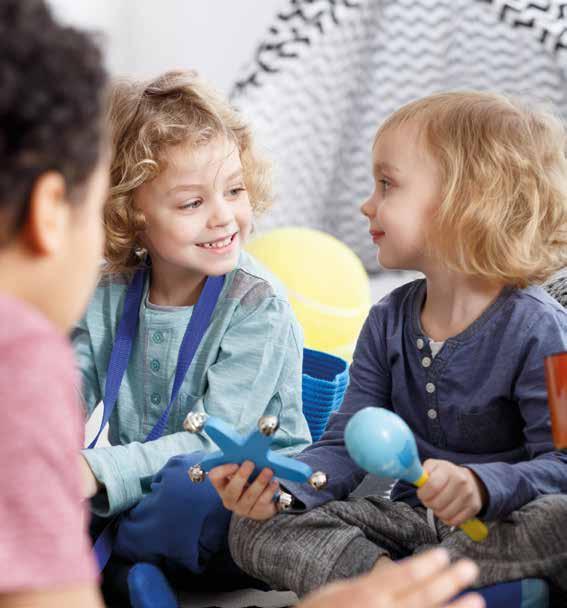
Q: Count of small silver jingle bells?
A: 5